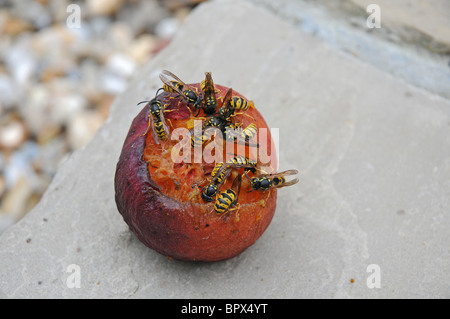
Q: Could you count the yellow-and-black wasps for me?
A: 10